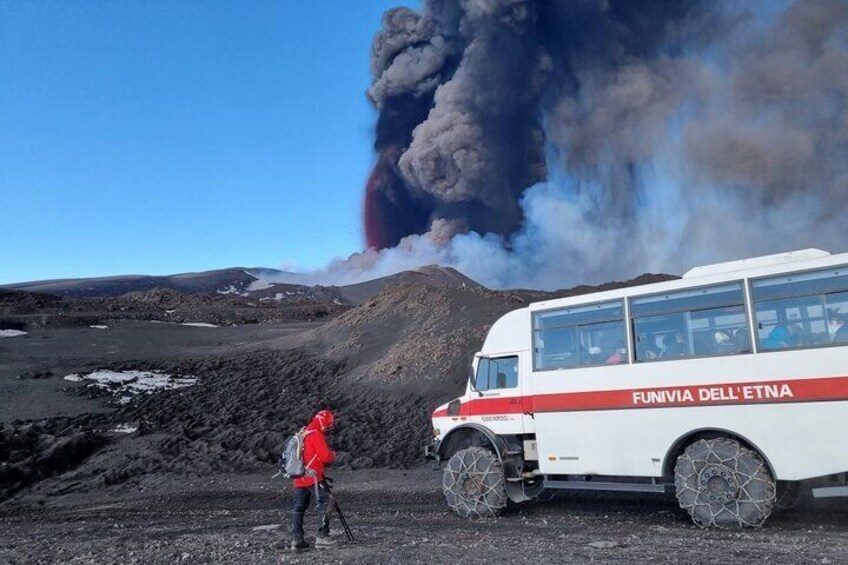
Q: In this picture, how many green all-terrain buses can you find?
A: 0